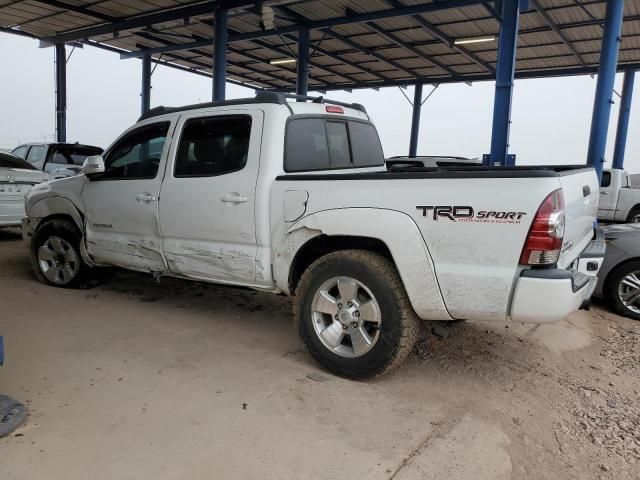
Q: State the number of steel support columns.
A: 8